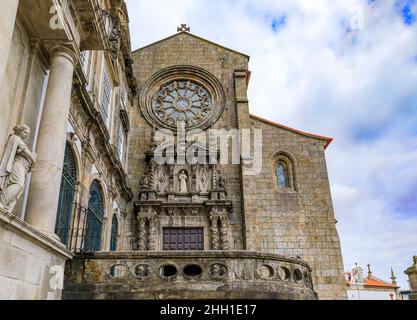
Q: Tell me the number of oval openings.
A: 9